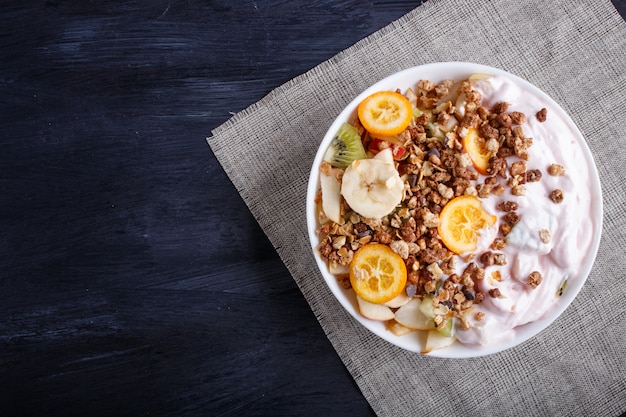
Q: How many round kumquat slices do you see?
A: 4